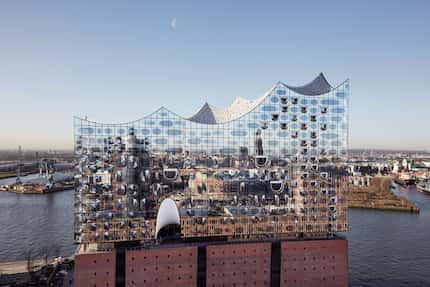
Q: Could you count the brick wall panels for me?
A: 4